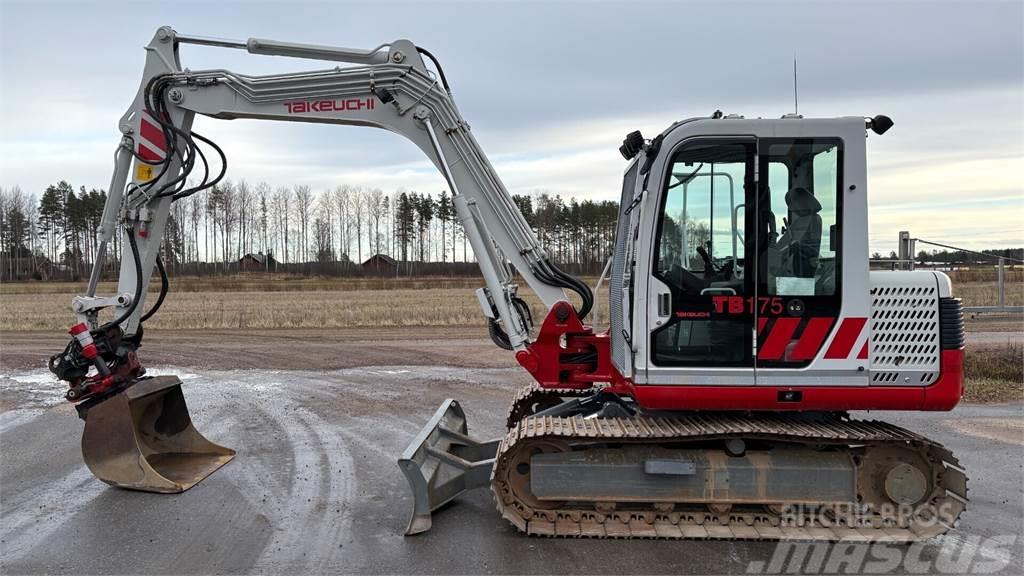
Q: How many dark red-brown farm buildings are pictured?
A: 2